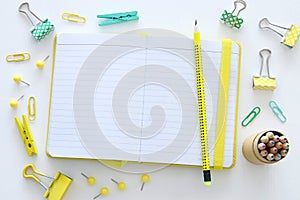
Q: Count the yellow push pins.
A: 7